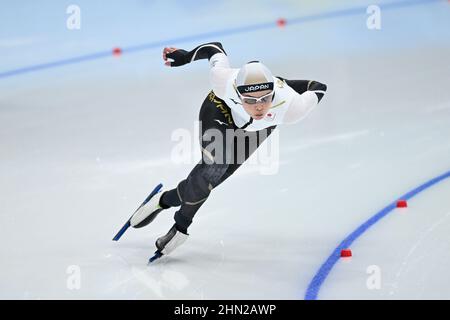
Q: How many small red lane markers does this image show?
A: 4